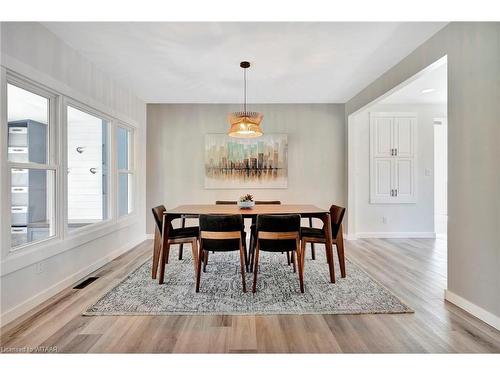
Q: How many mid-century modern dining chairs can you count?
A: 6